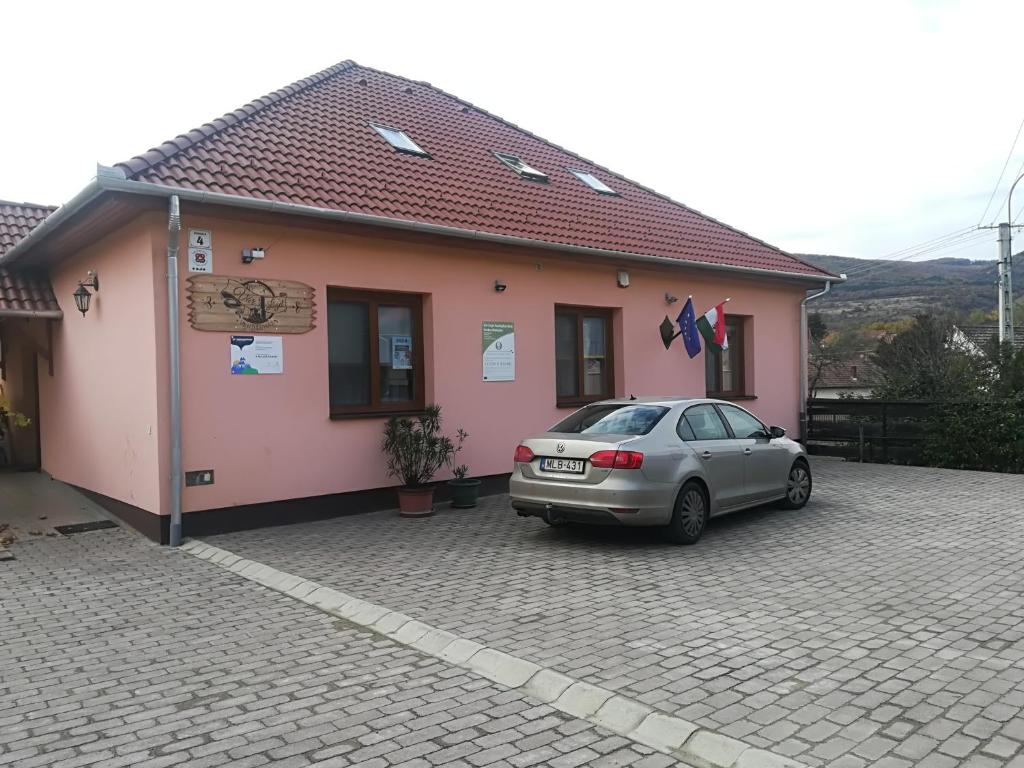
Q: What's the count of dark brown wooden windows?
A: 3